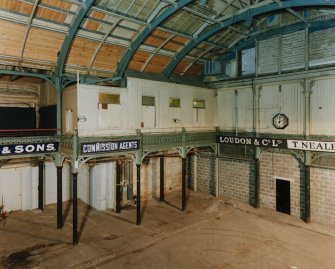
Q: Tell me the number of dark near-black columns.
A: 7